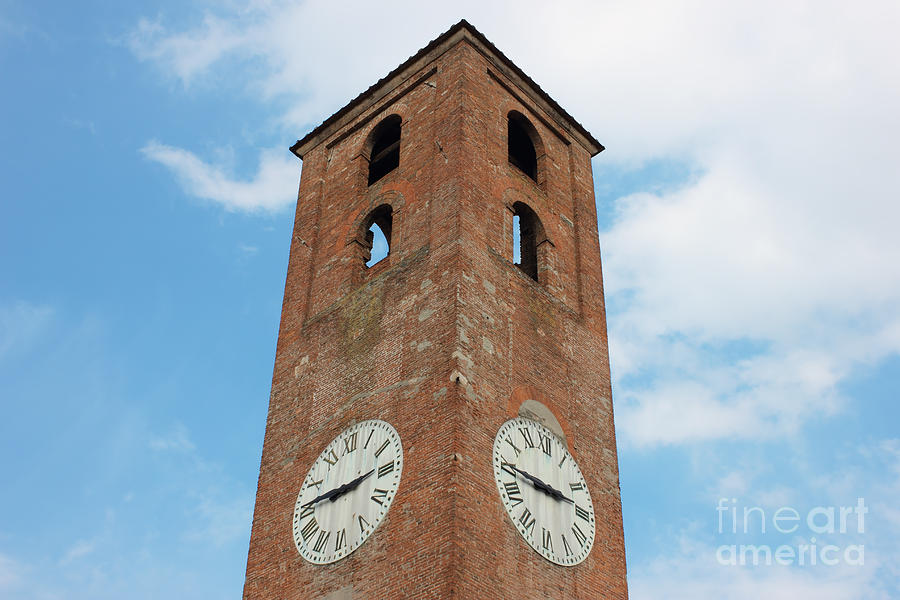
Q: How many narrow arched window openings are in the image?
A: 4